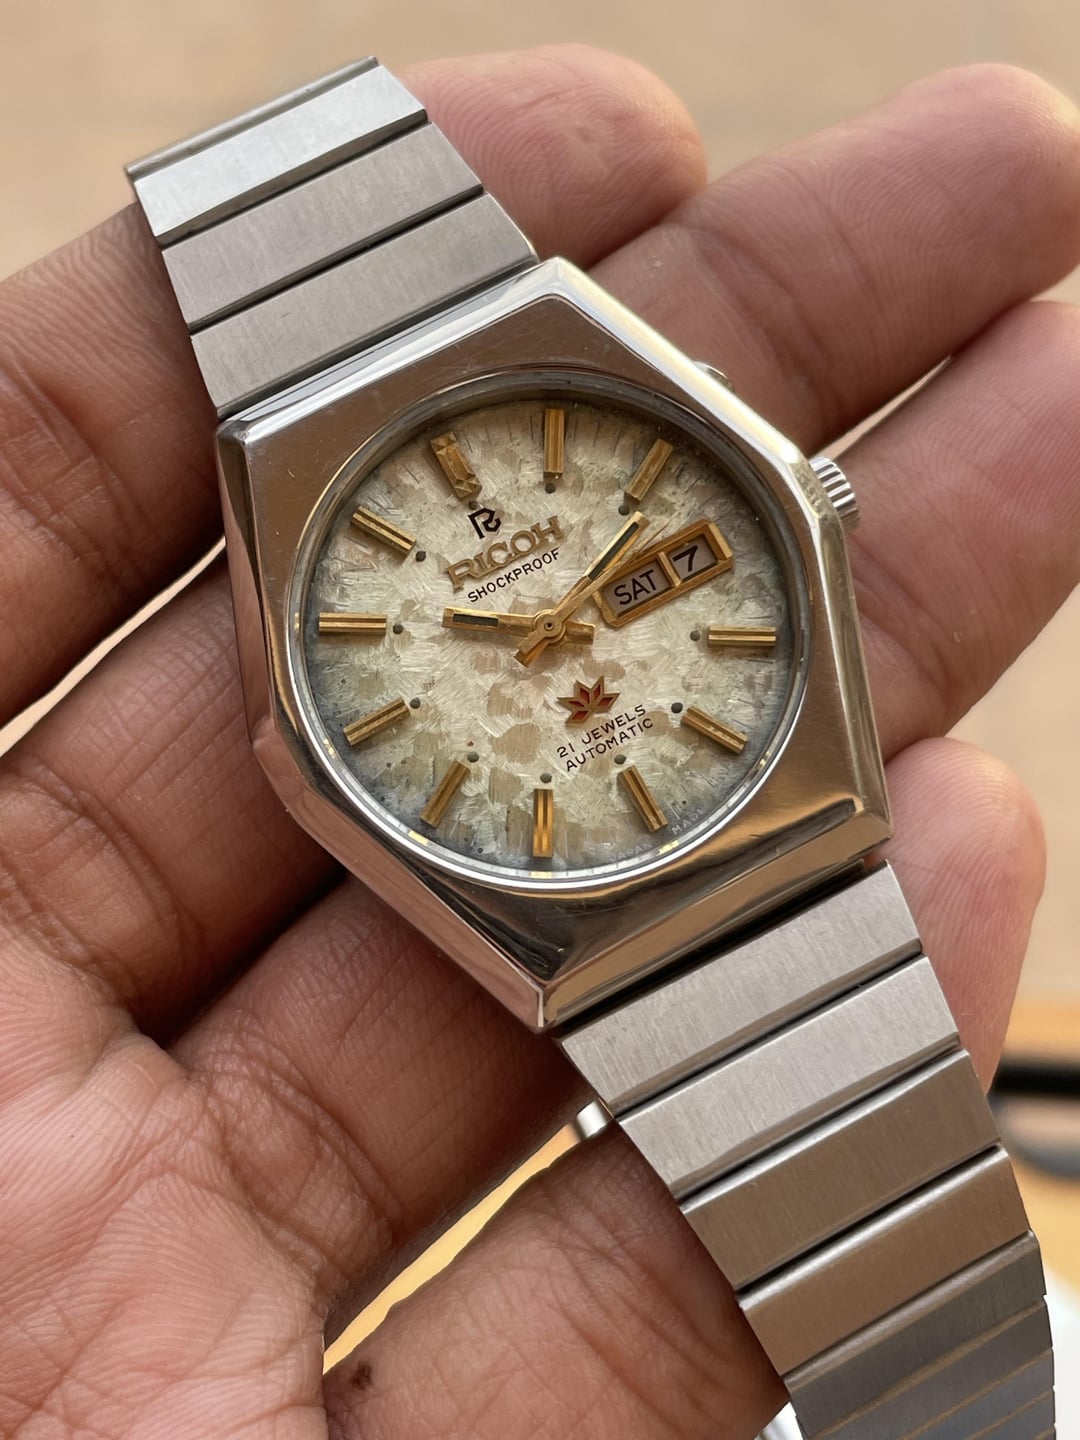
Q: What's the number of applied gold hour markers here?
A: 11